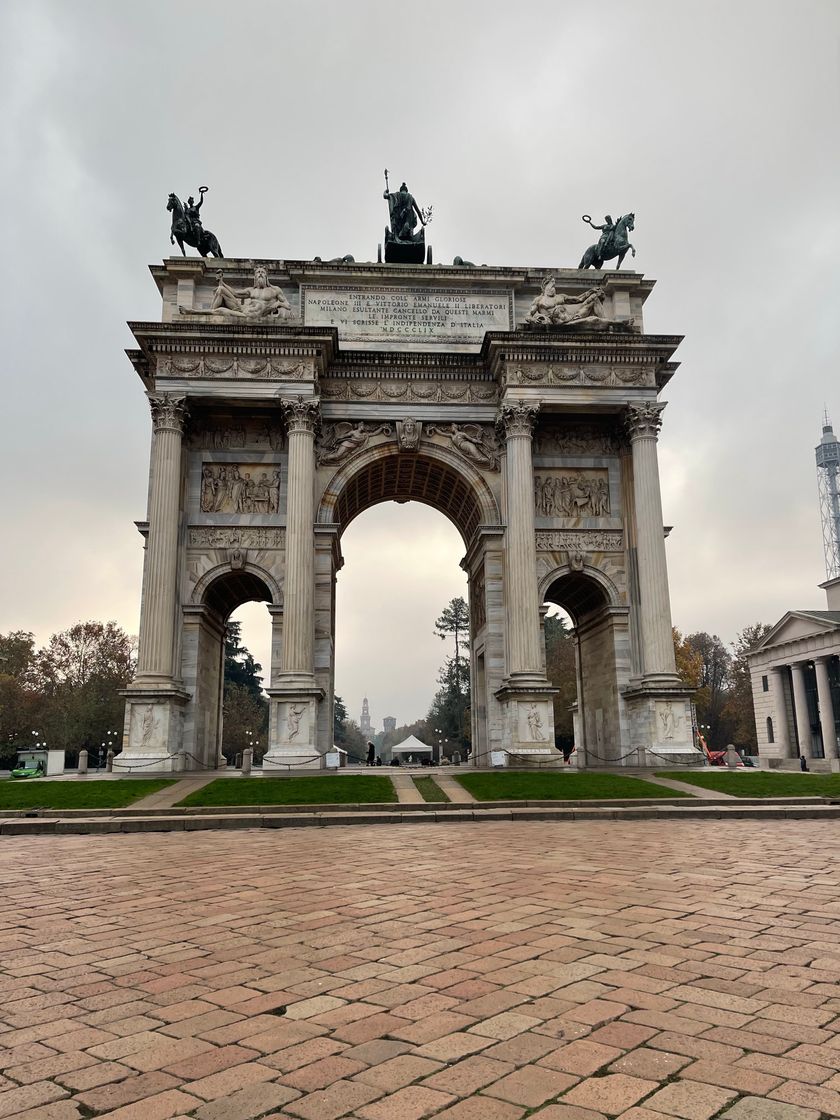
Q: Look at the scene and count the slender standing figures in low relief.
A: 4